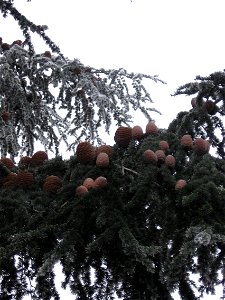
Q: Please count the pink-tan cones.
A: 13